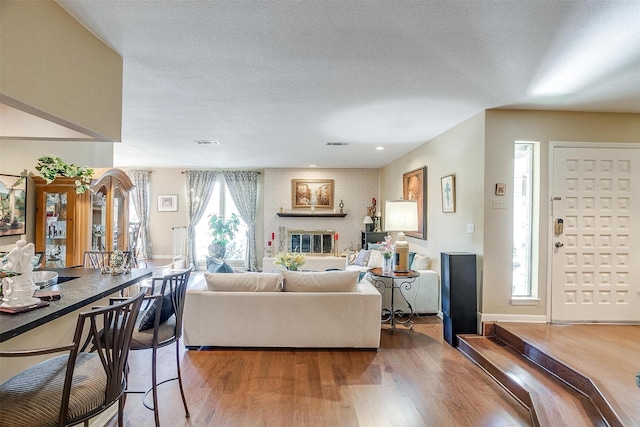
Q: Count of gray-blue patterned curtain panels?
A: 3